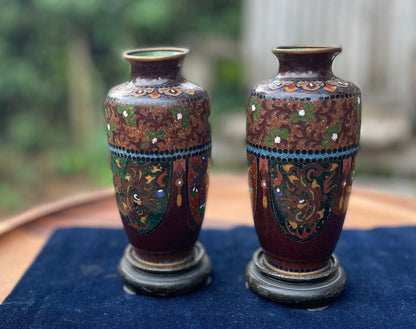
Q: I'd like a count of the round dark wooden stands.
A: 2